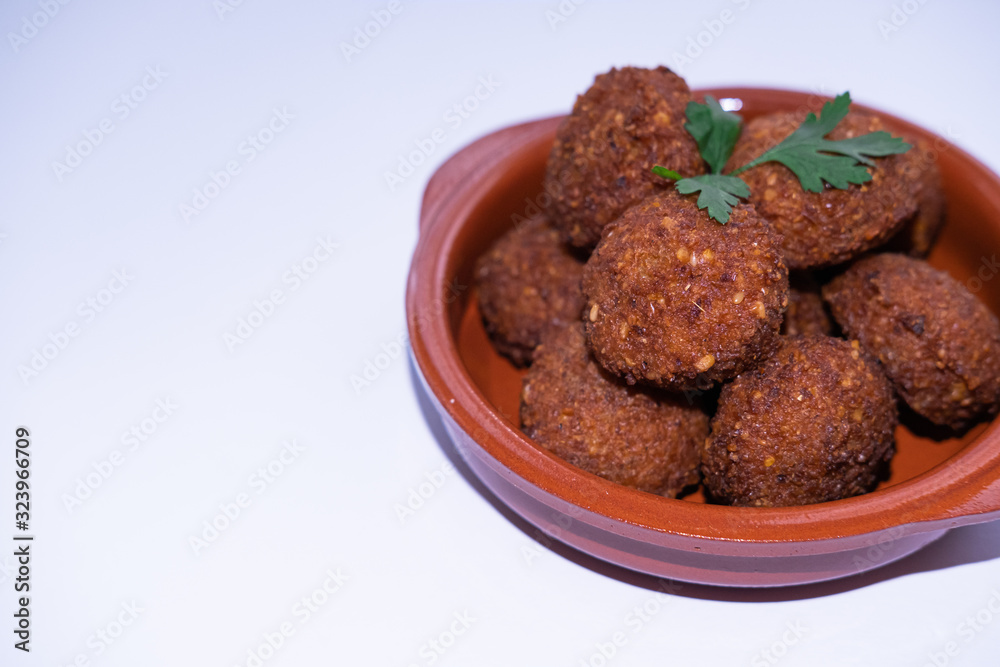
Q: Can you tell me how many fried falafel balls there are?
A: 9